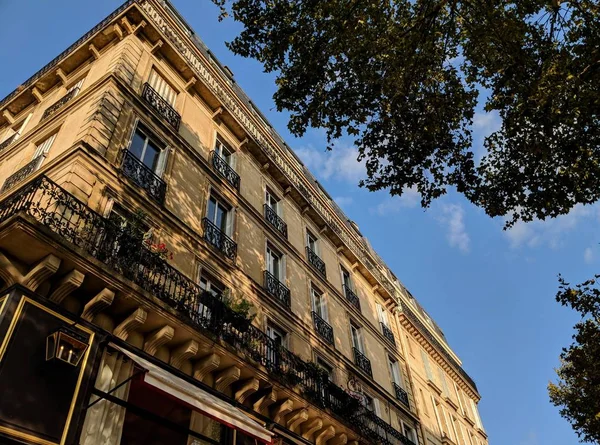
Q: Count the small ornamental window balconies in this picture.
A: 15